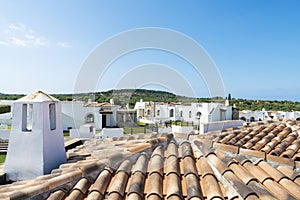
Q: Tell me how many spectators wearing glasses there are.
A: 0